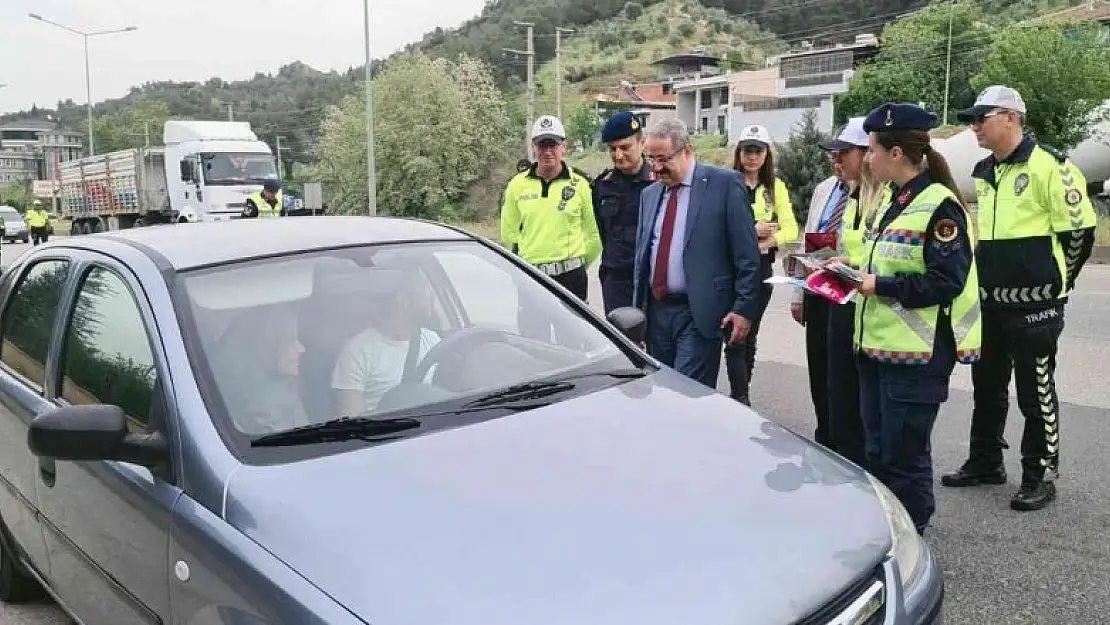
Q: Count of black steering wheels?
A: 1